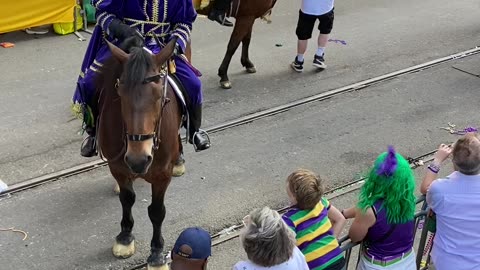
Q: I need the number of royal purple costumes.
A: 1